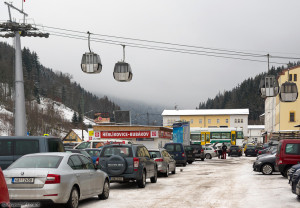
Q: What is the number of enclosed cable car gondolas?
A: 4